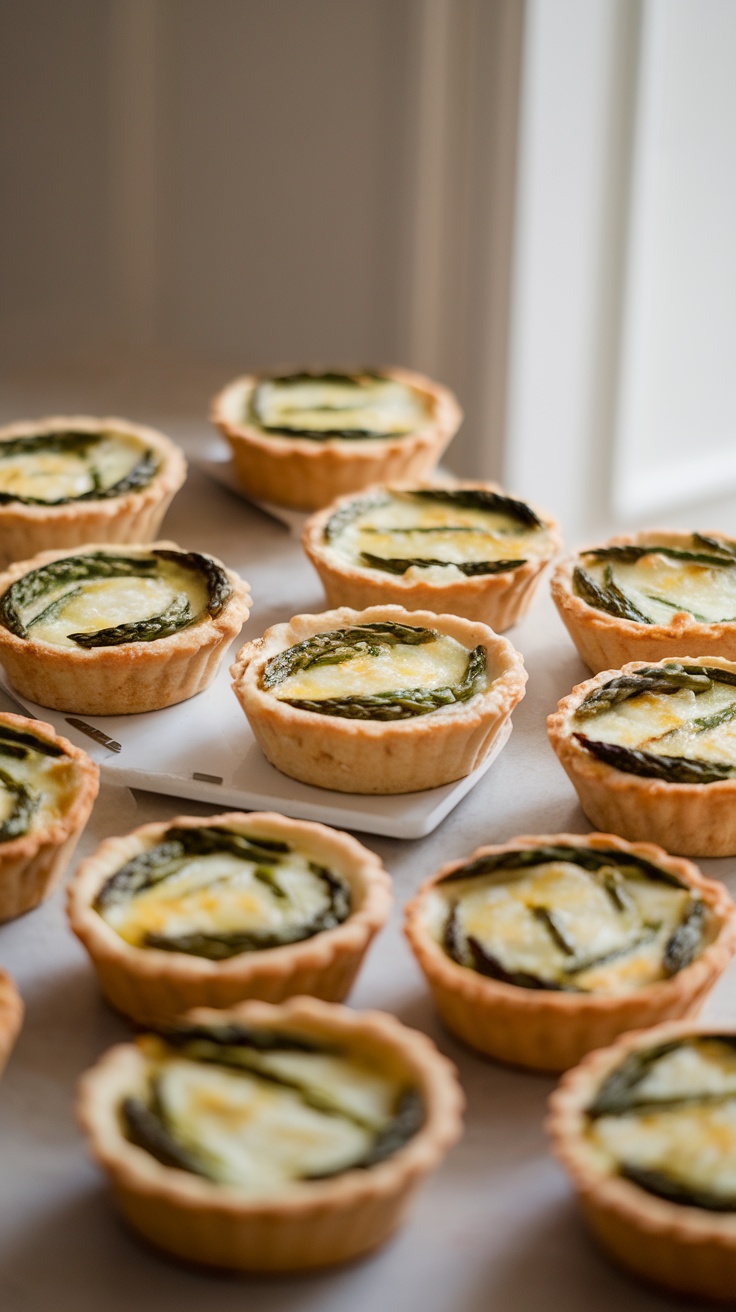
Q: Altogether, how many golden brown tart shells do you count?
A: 13